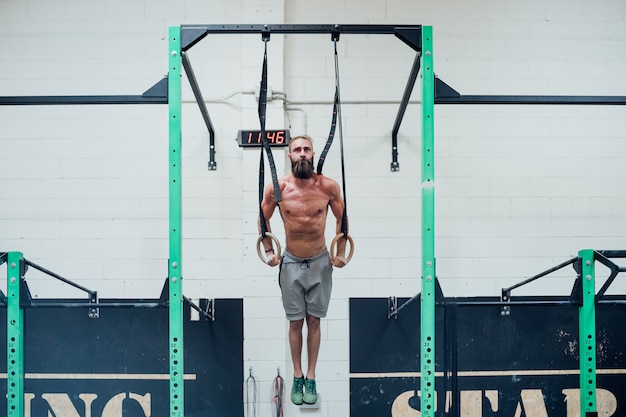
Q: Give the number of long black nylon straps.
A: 2